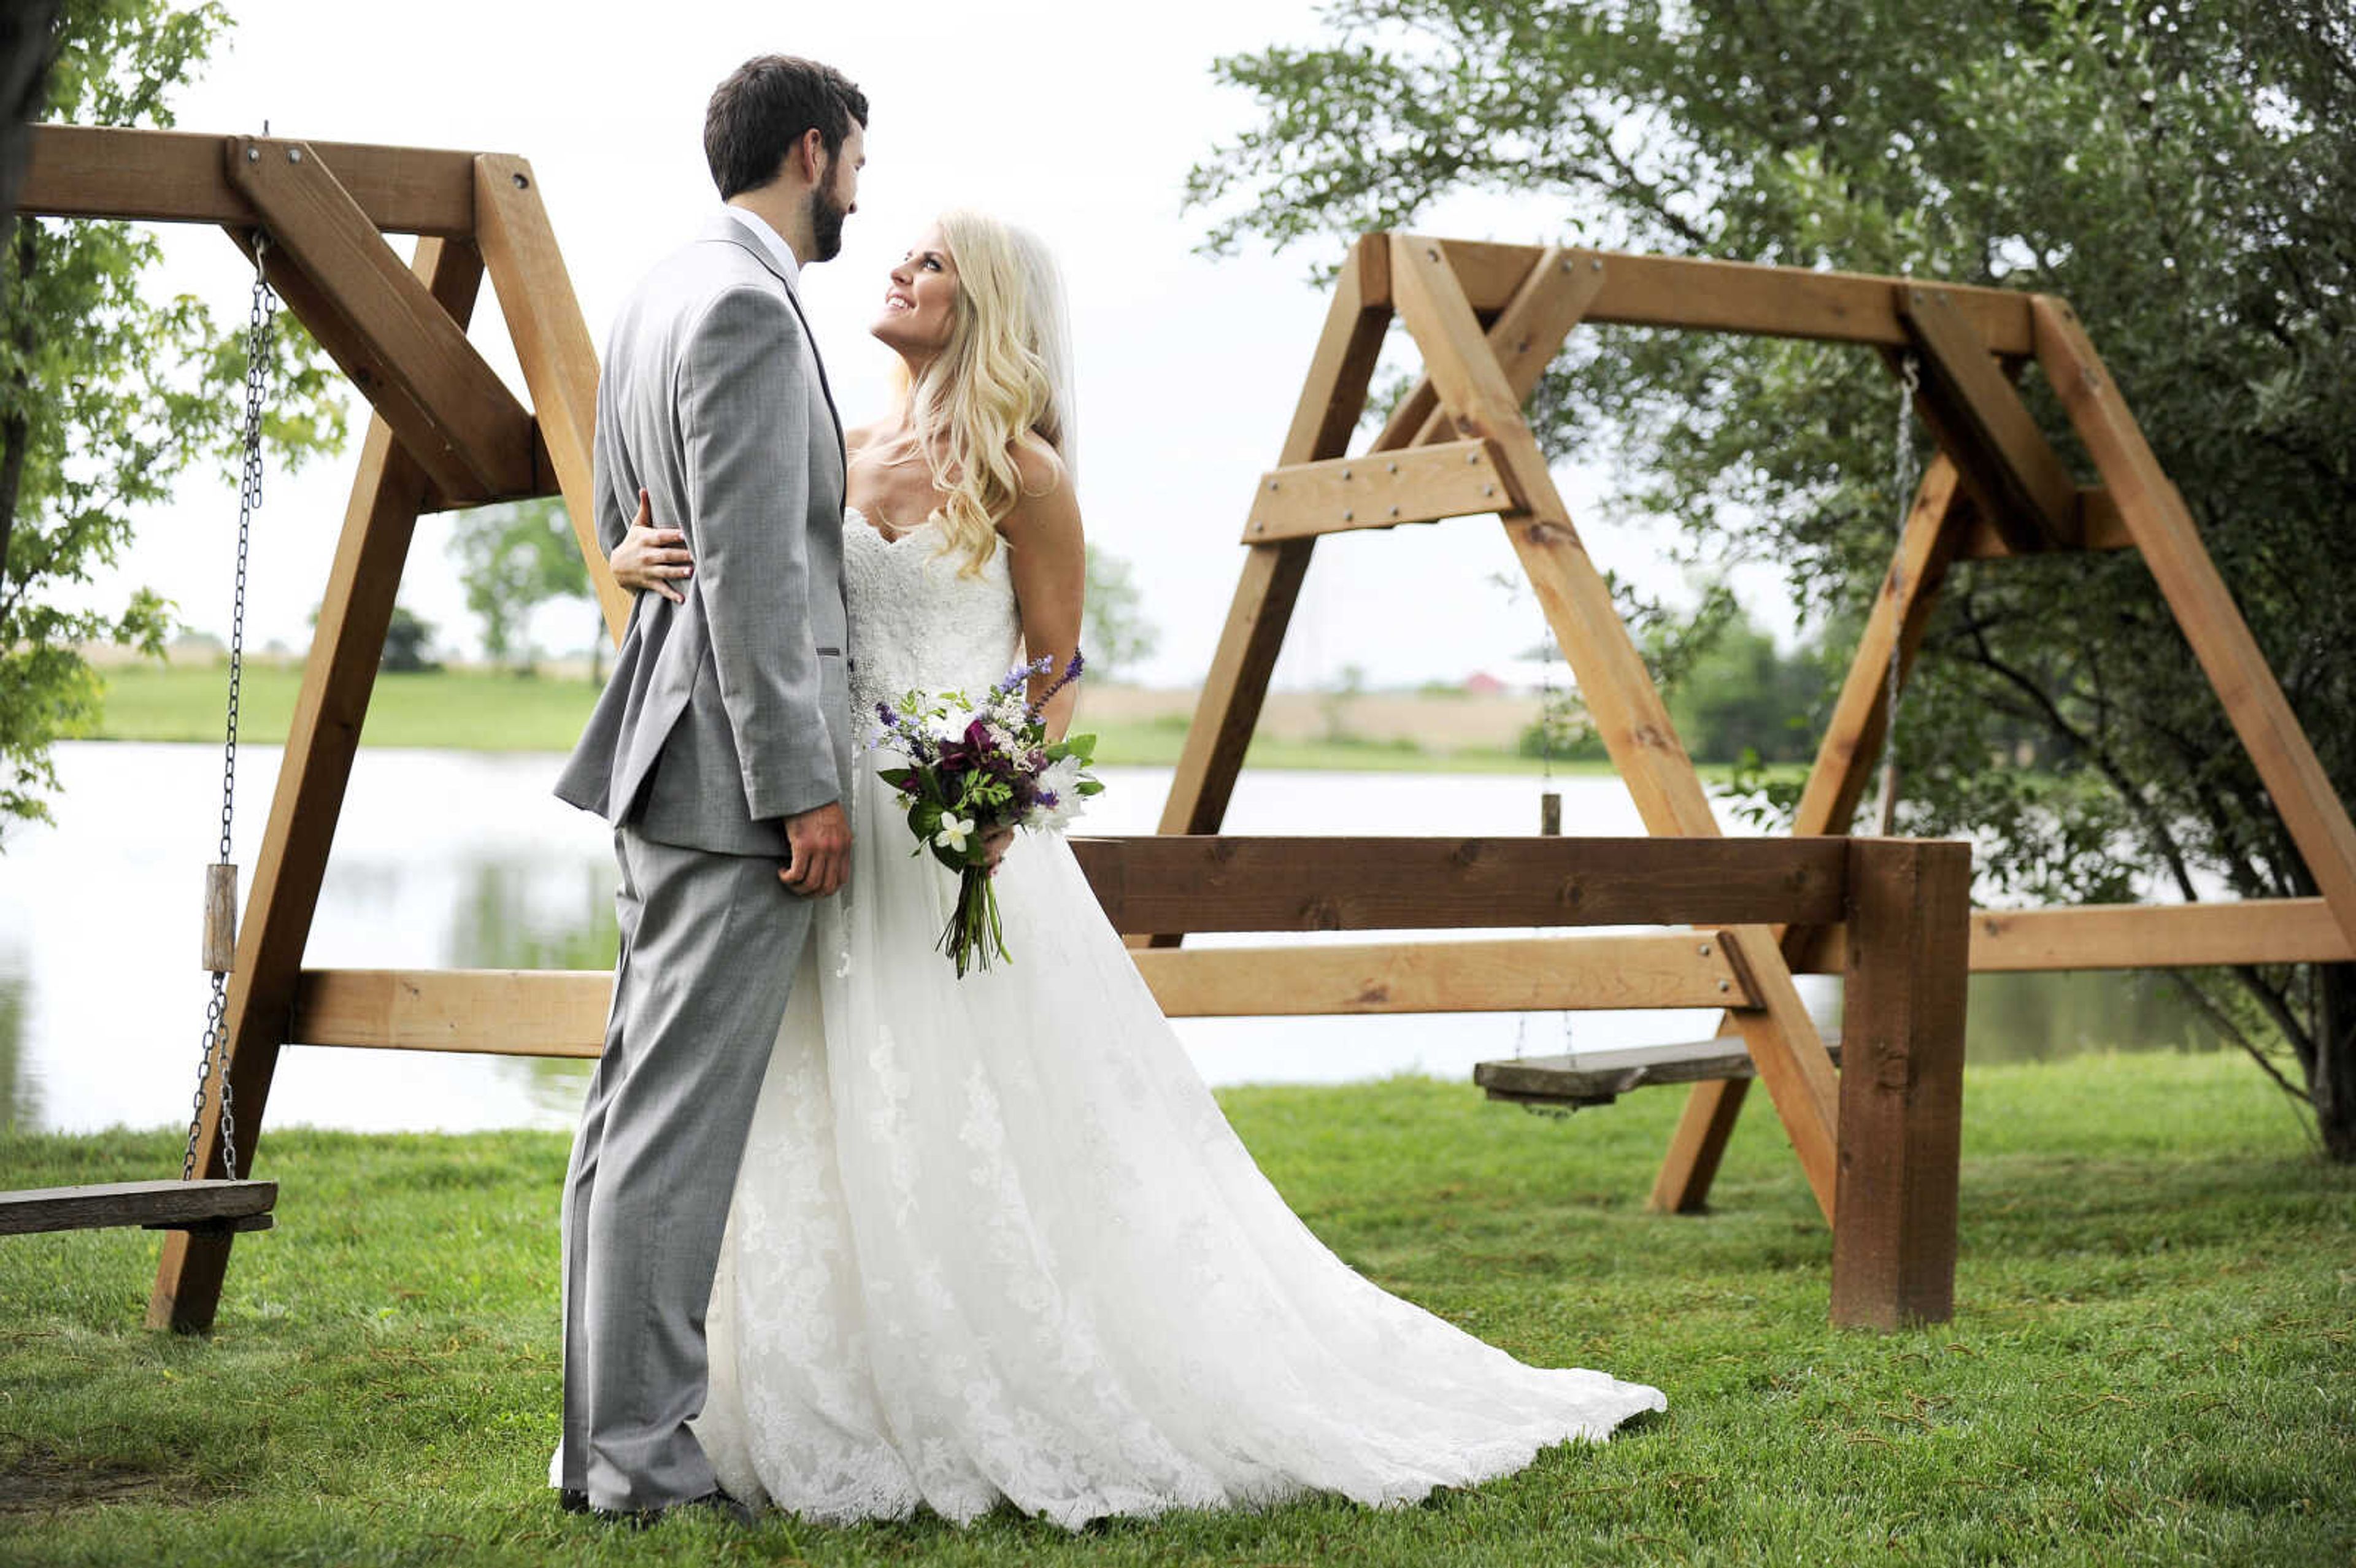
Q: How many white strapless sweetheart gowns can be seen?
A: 1